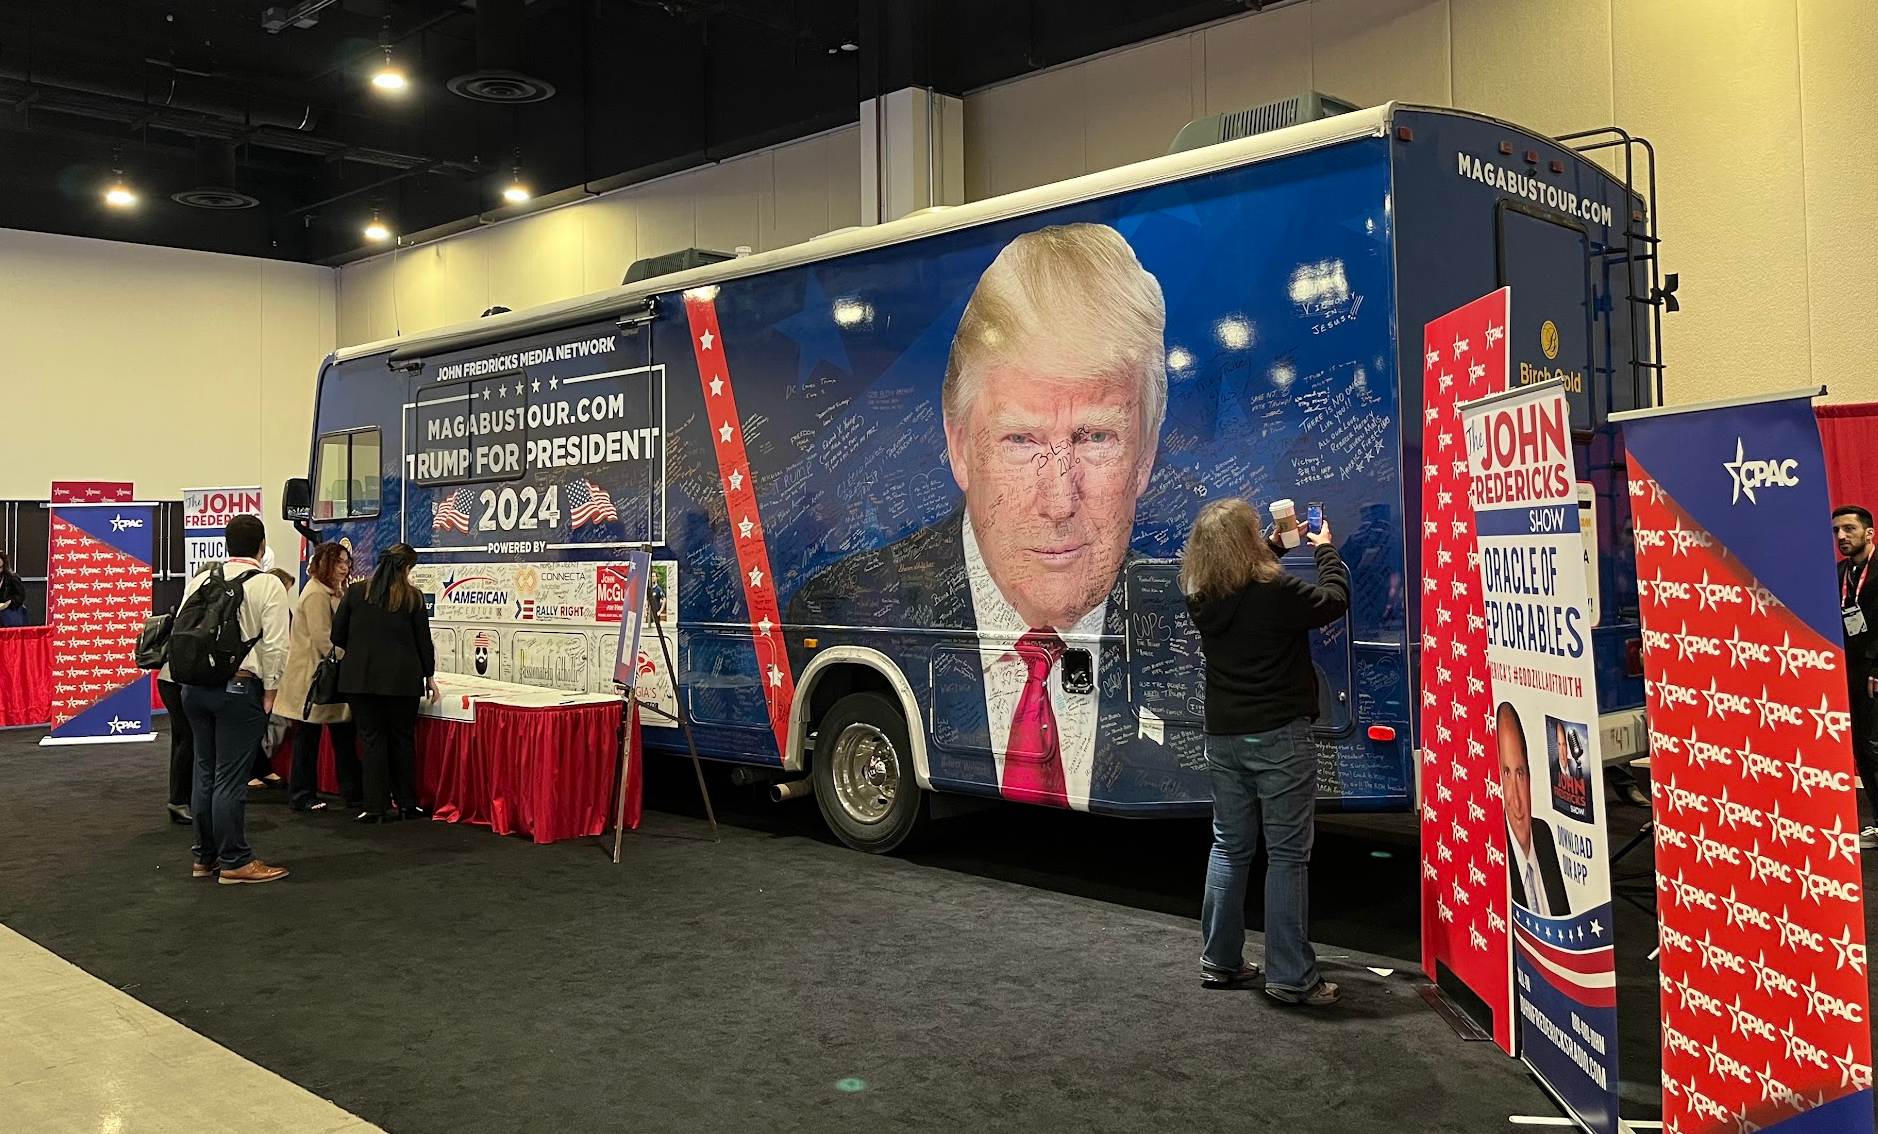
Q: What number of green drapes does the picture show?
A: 0